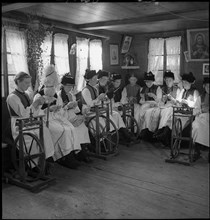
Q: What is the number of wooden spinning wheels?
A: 4